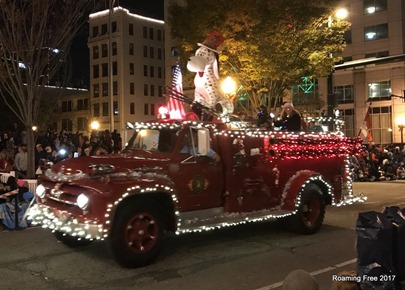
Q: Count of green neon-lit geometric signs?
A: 2